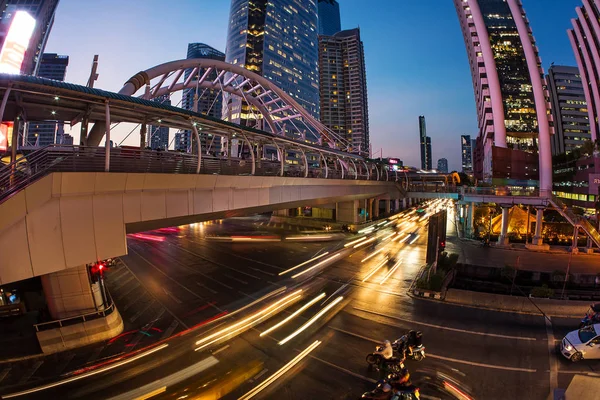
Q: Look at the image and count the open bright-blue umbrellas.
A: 0